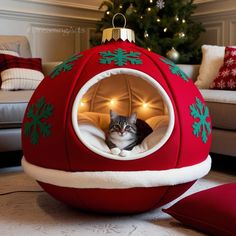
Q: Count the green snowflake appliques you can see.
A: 5